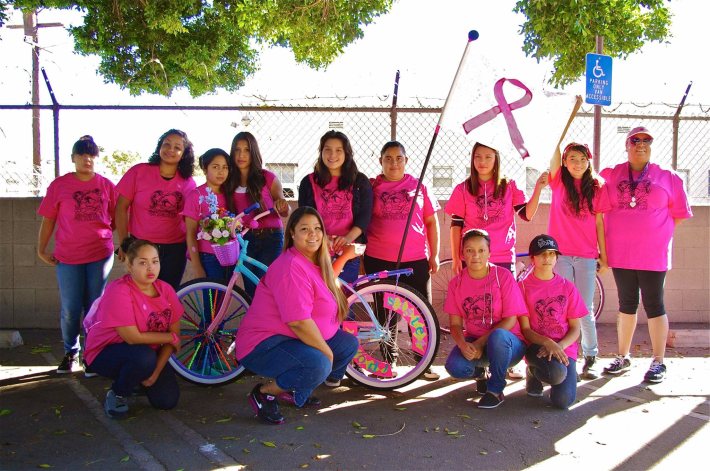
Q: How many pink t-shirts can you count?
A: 13